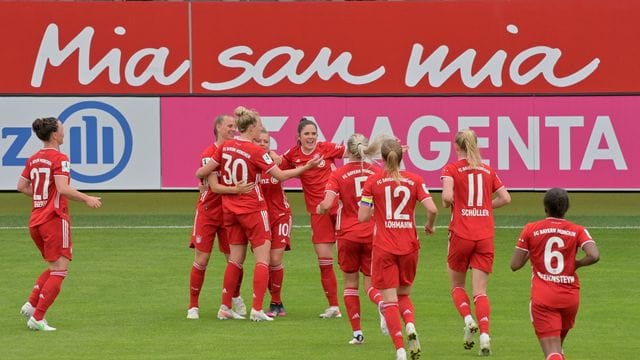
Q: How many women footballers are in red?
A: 9